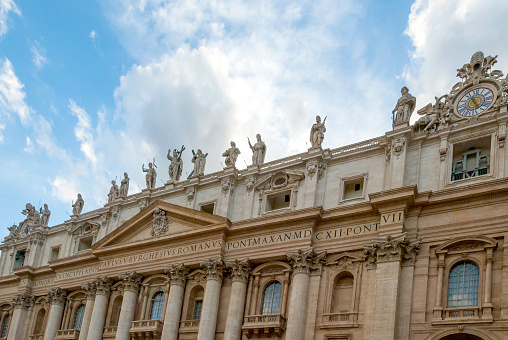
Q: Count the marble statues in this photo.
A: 11